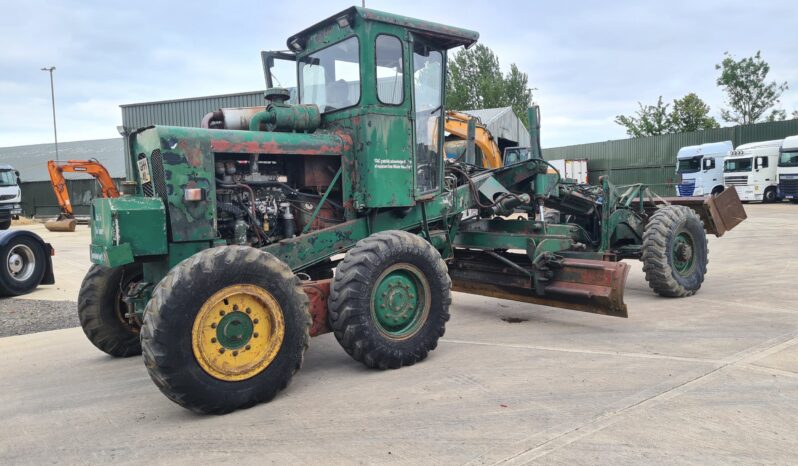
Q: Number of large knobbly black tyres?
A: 4